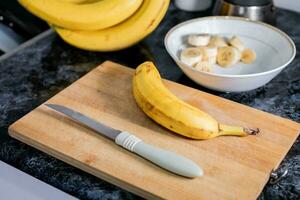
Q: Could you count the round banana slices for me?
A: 8